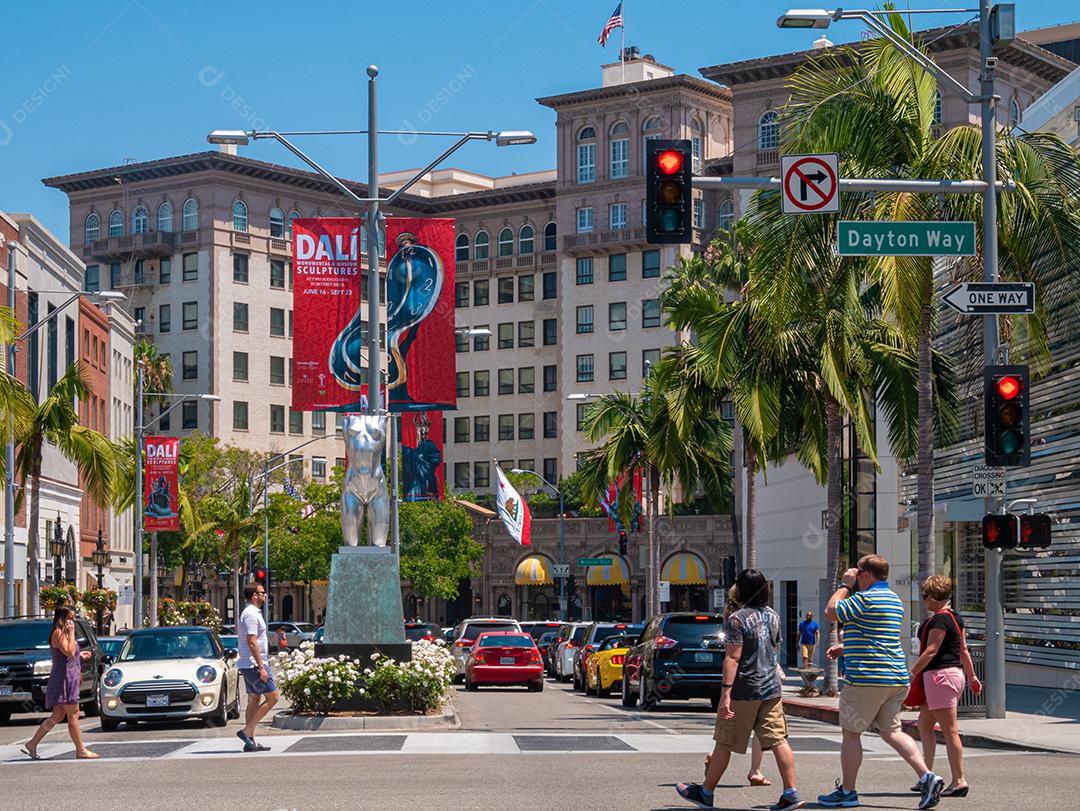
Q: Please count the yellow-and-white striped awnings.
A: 3